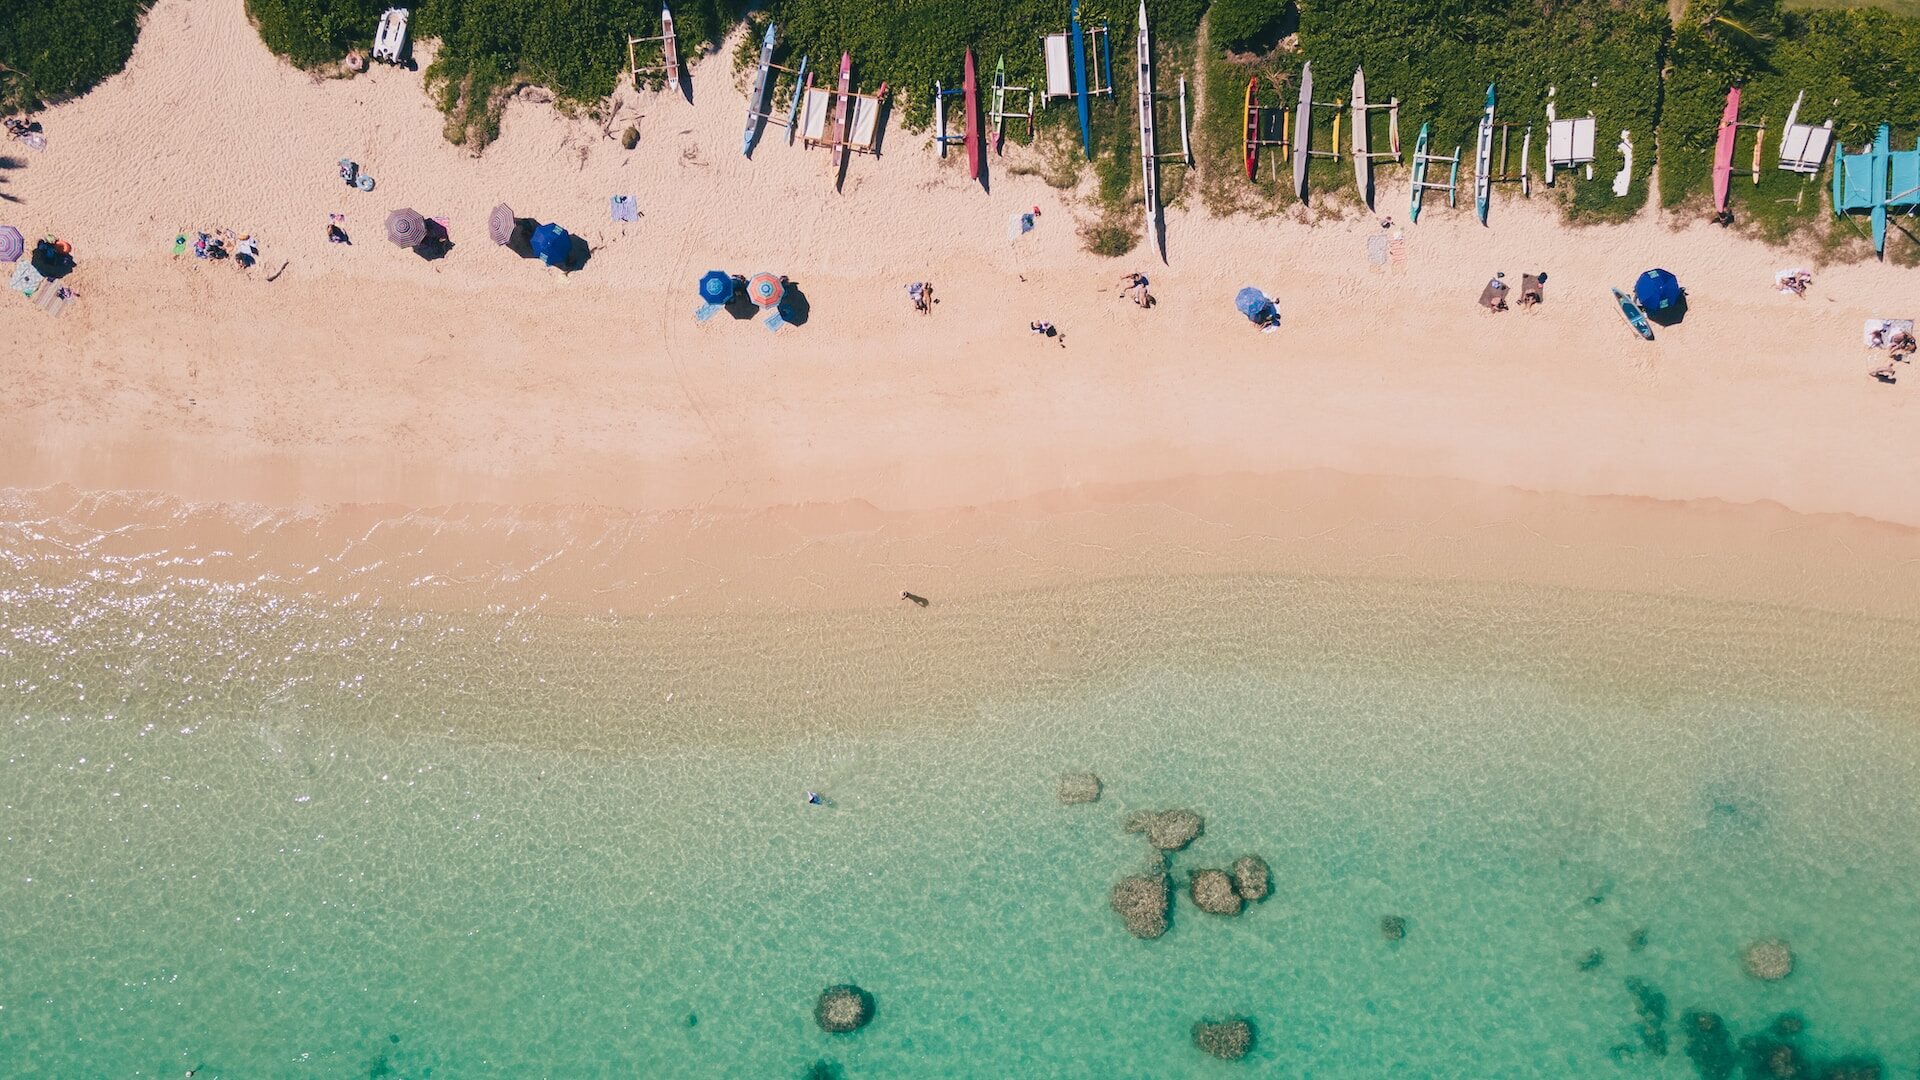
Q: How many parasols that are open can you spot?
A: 8